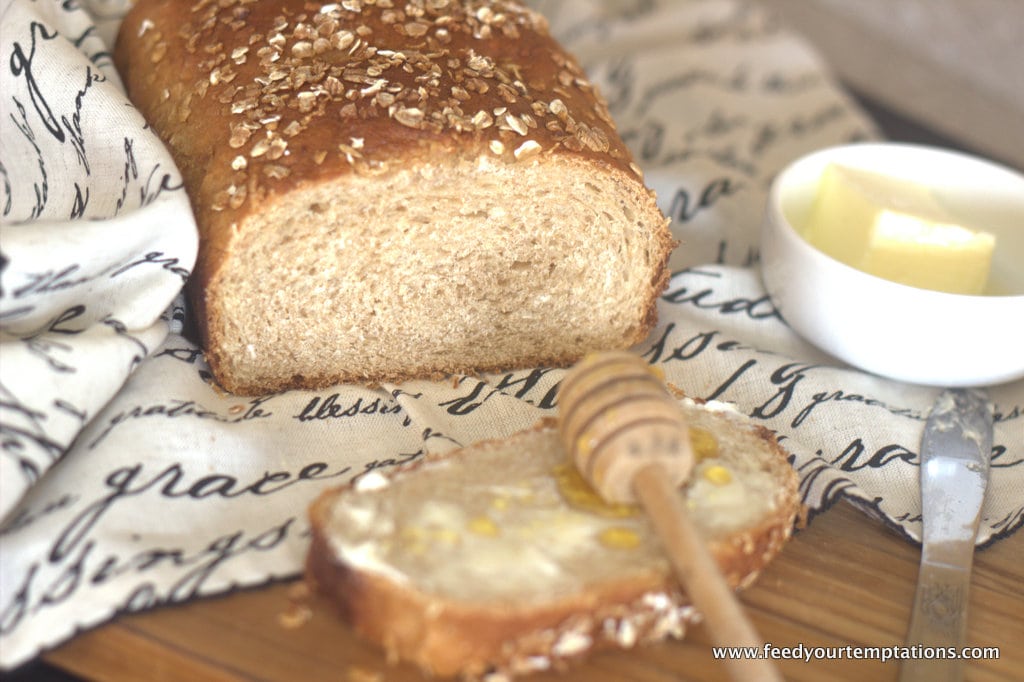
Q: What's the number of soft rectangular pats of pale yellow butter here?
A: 2